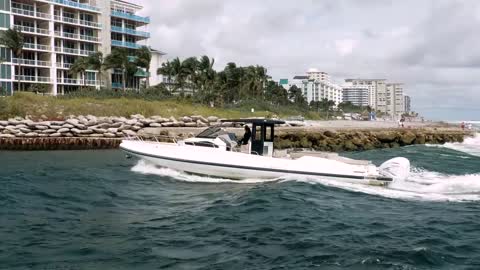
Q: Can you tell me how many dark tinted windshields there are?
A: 1